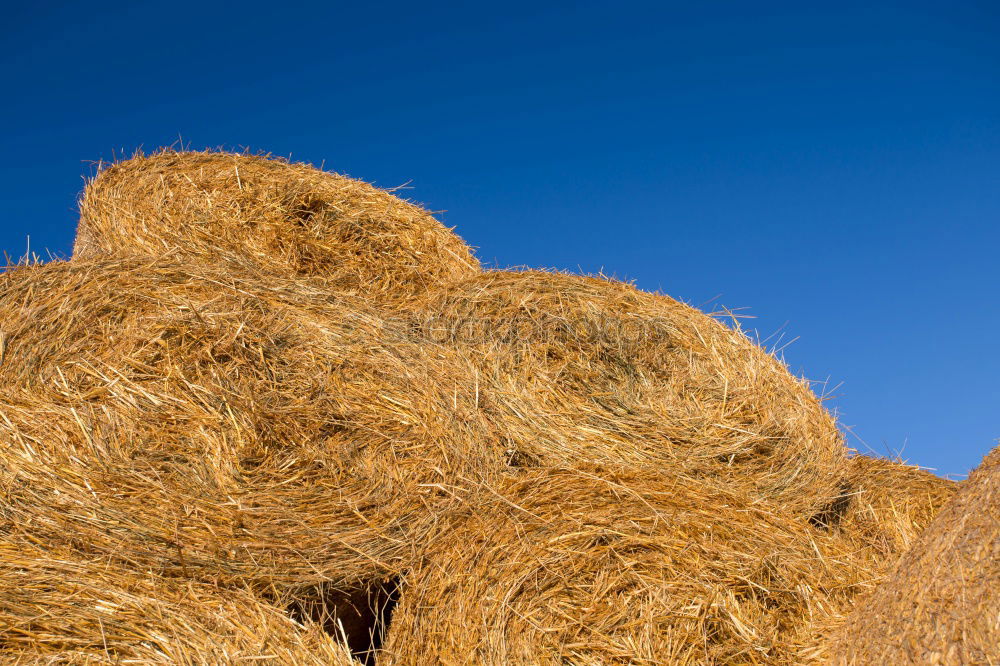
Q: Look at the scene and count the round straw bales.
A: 7